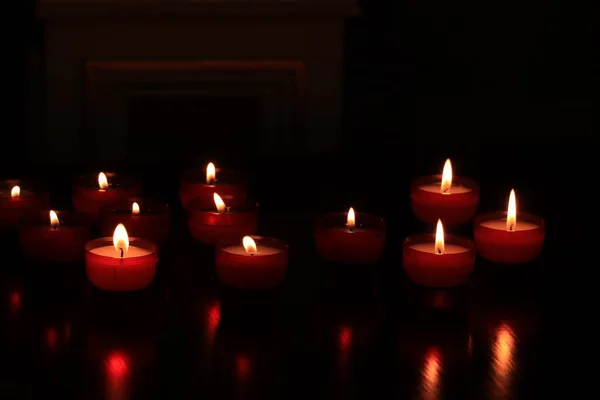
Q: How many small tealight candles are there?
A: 12